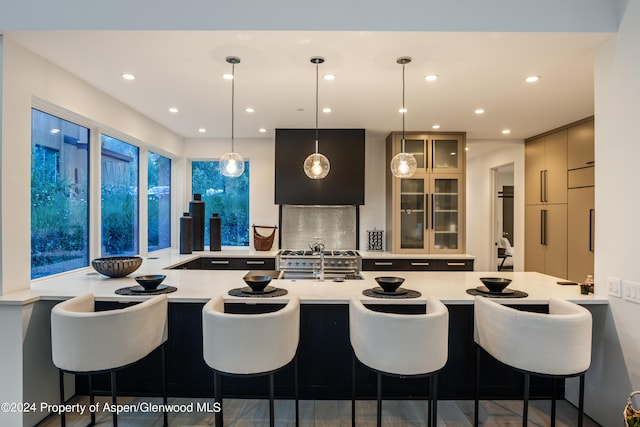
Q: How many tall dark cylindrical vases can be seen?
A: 3